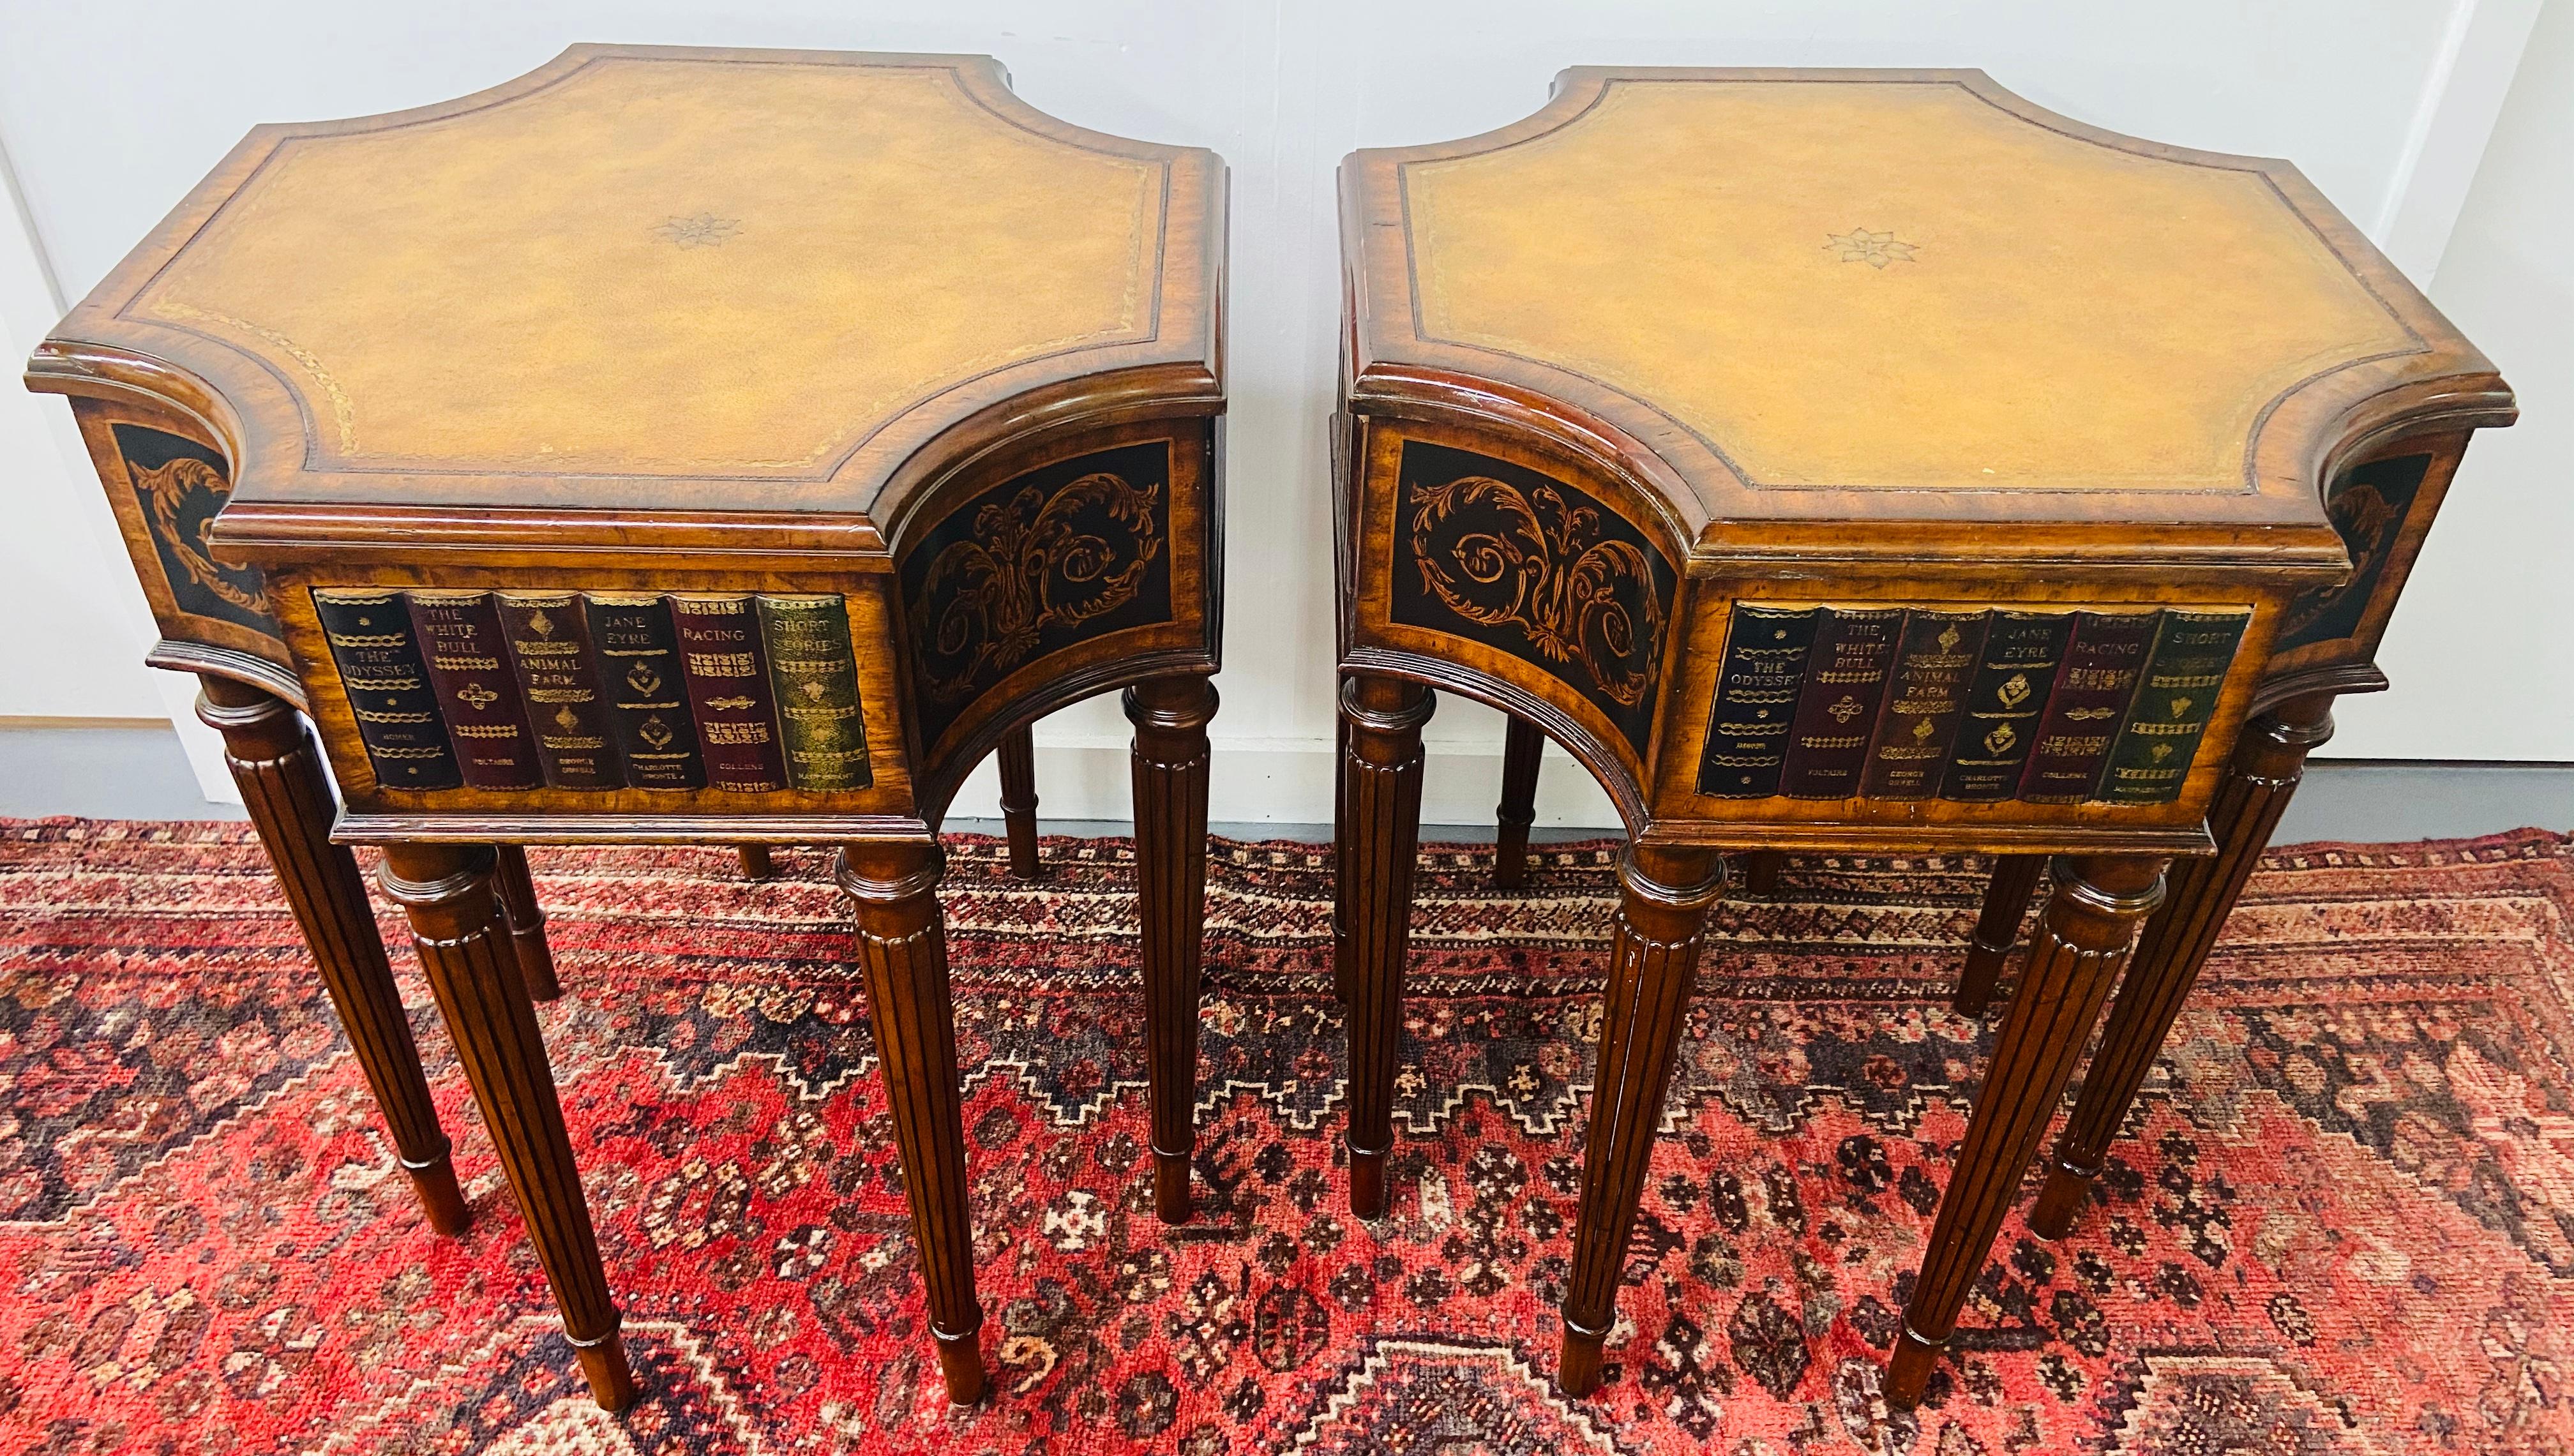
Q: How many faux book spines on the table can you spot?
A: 12